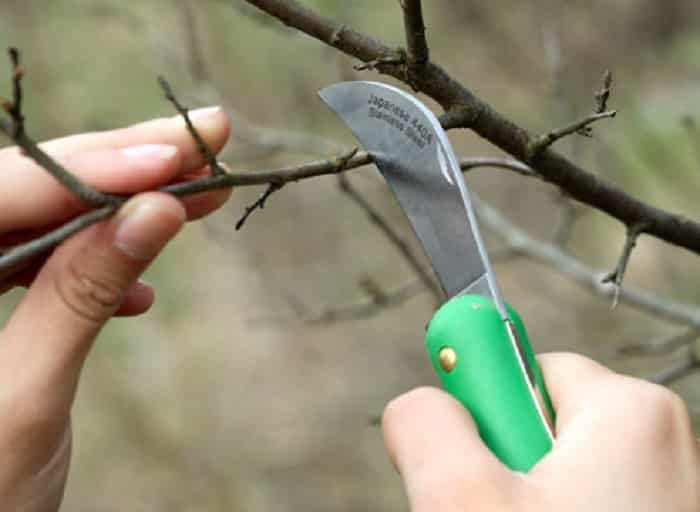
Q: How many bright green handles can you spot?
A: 1